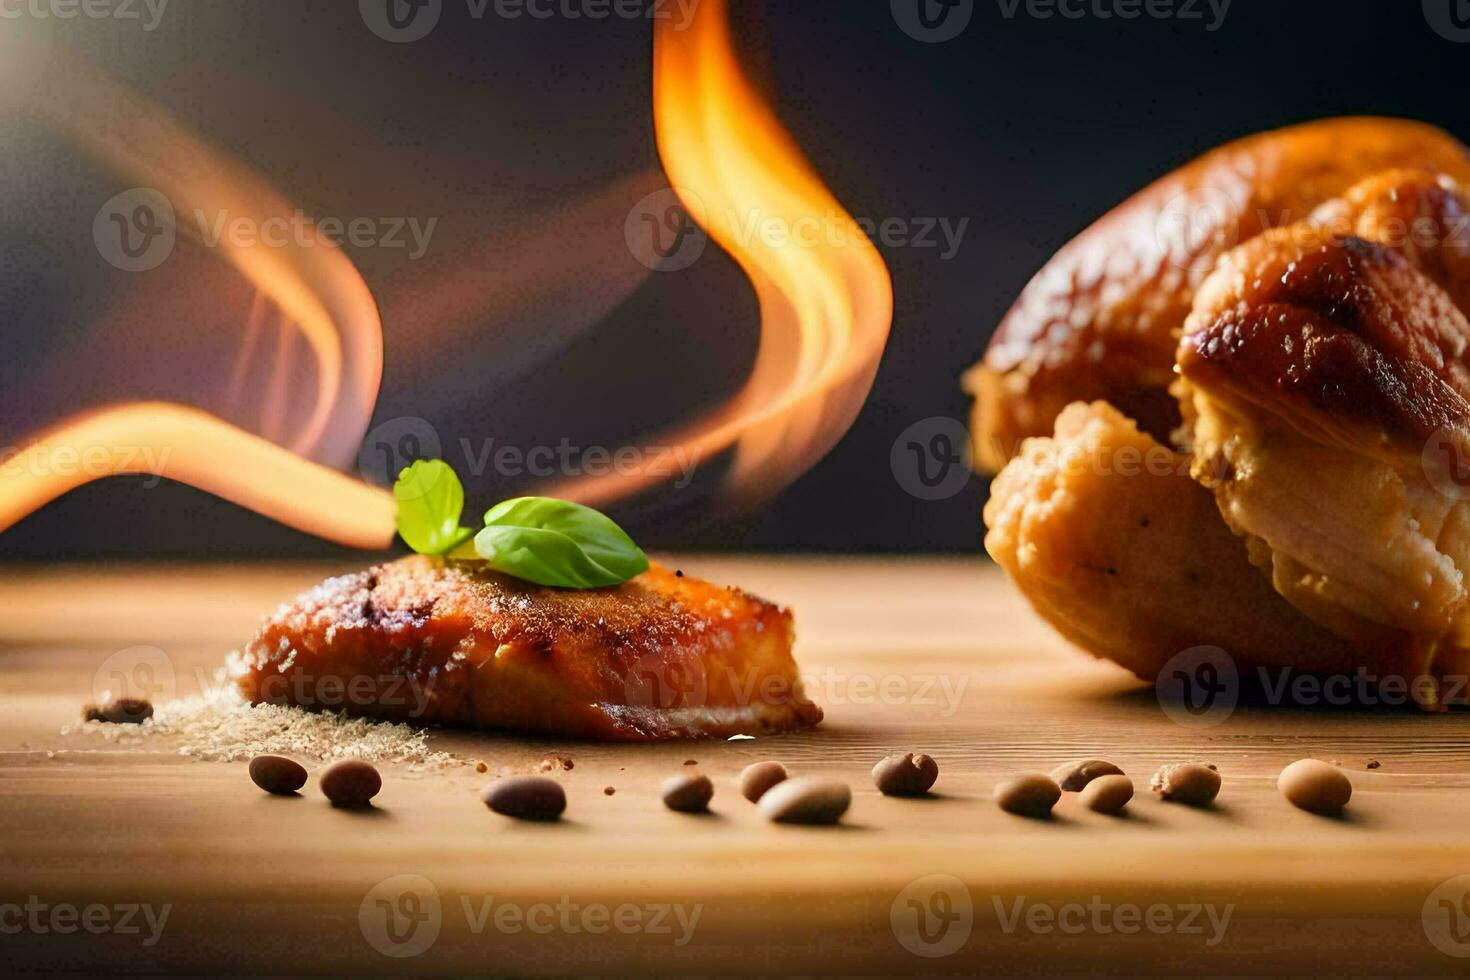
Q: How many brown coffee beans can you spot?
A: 13